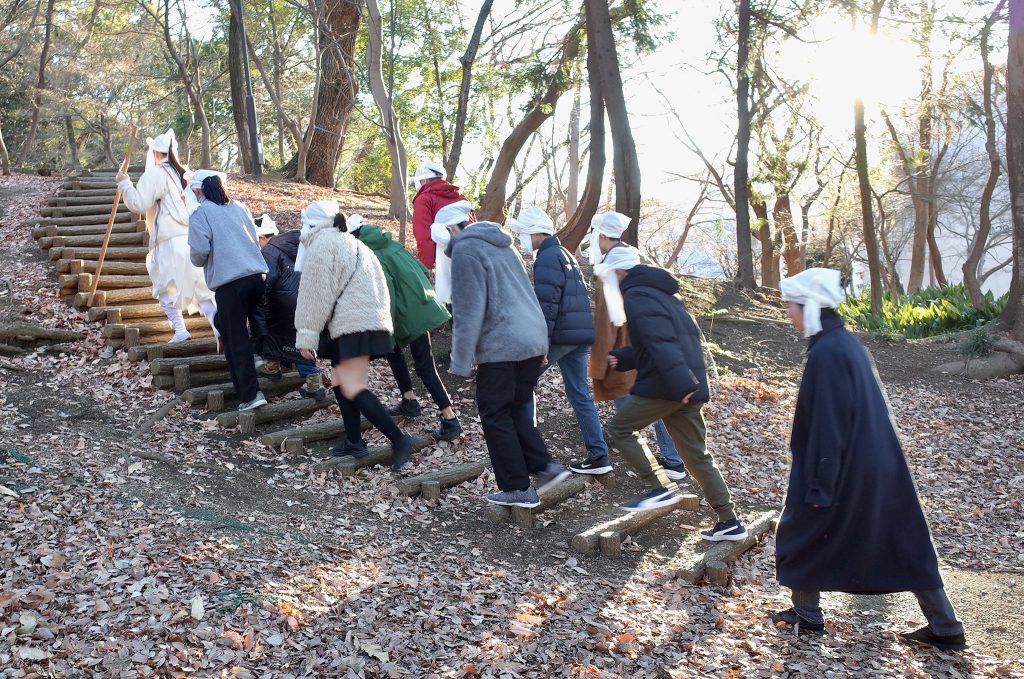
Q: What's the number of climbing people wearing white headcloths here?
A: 11